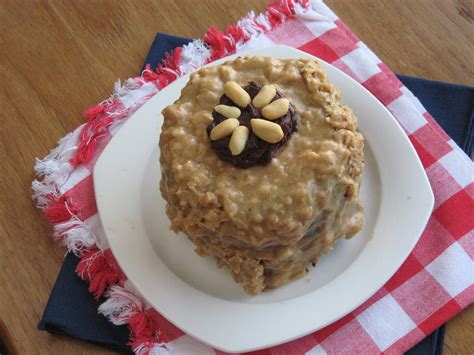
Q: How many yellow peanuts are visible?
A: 7